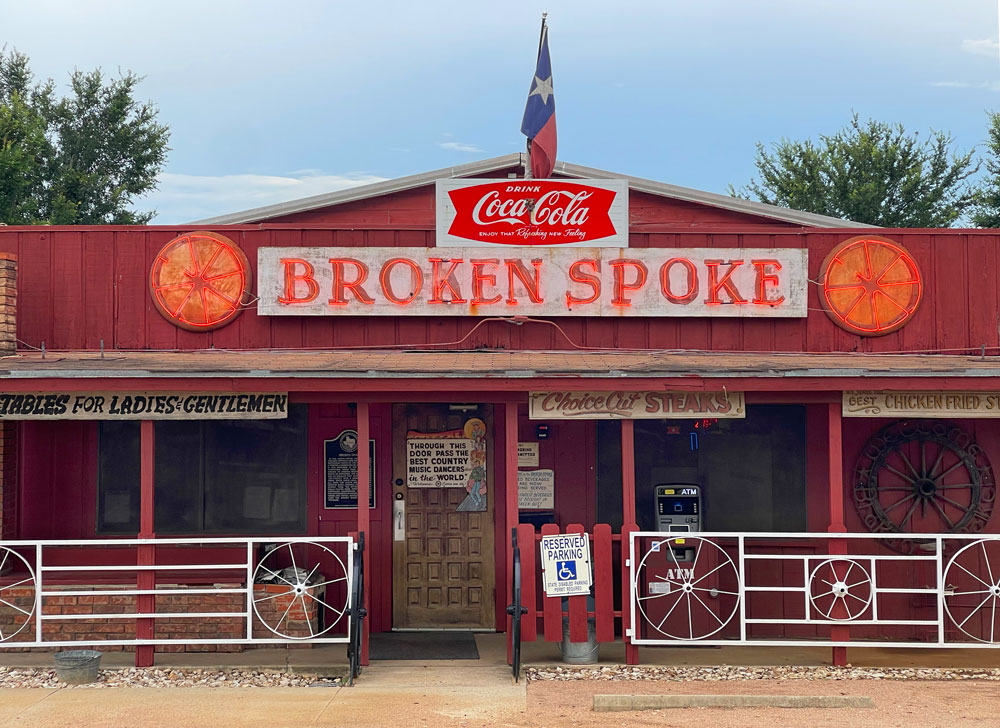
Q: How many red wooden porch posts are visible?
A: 5